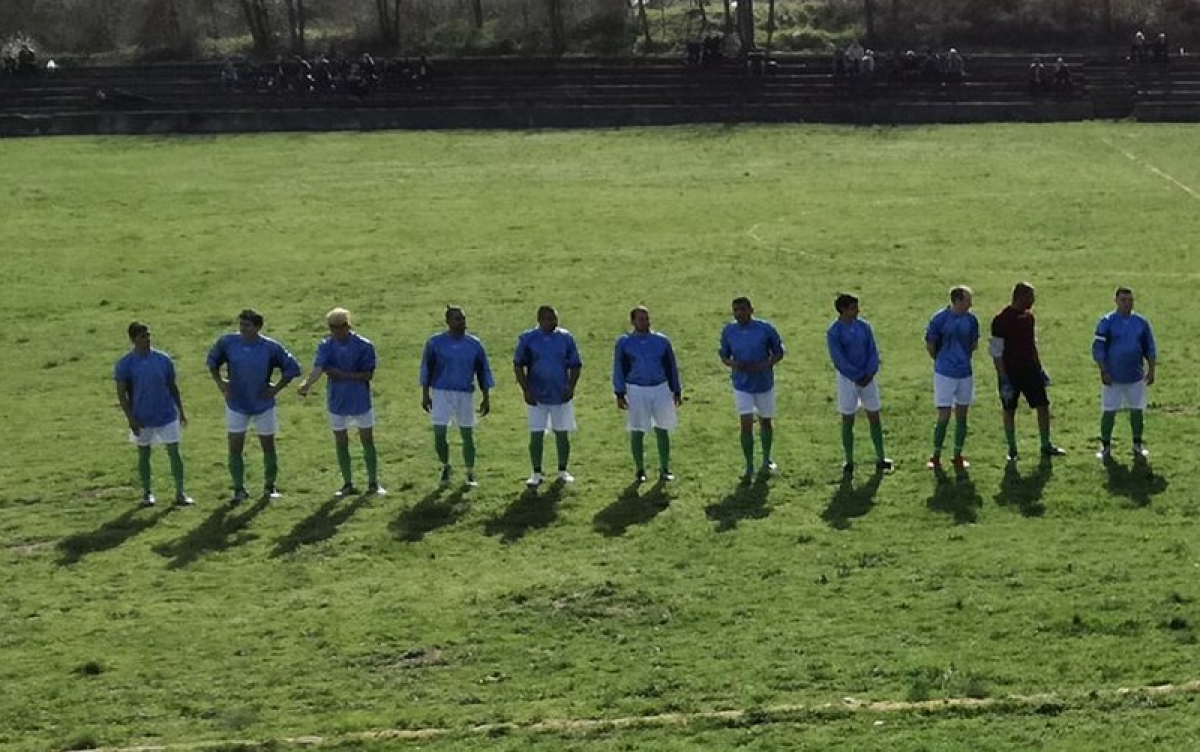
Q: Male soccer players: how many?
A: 11